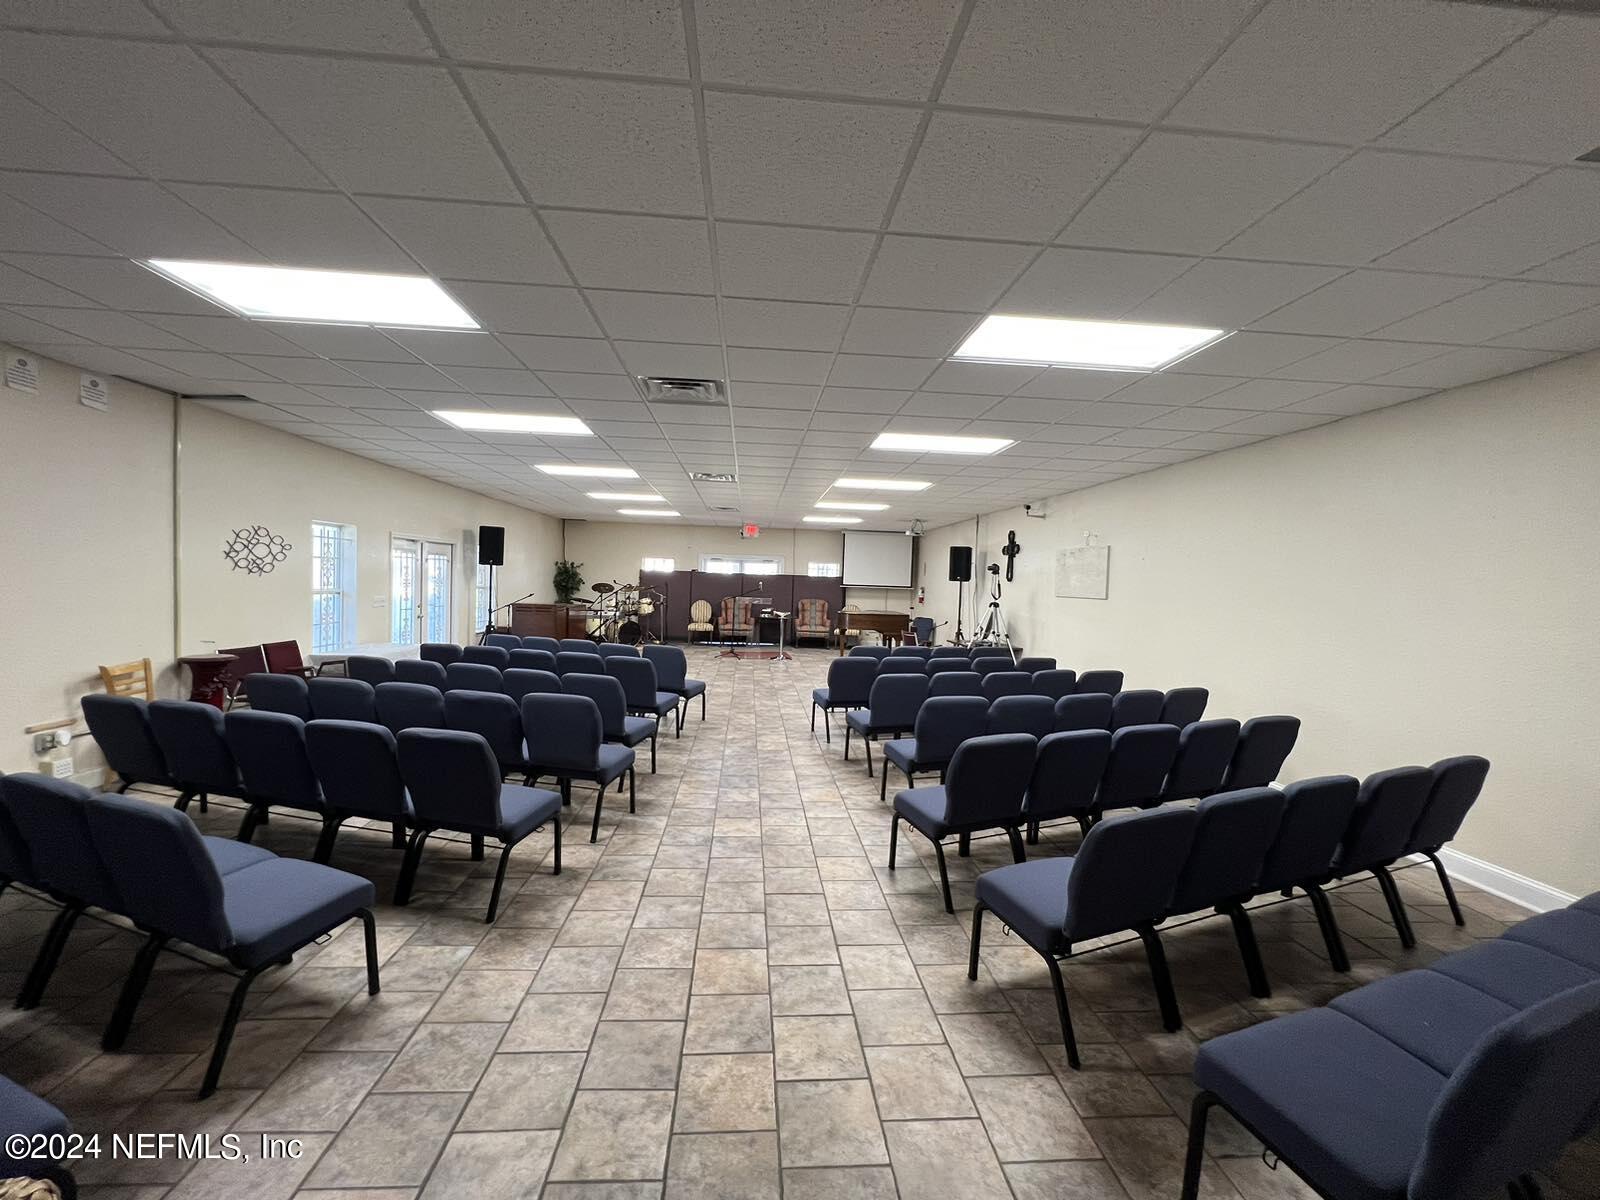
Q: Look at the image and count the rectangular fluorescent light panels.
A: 10